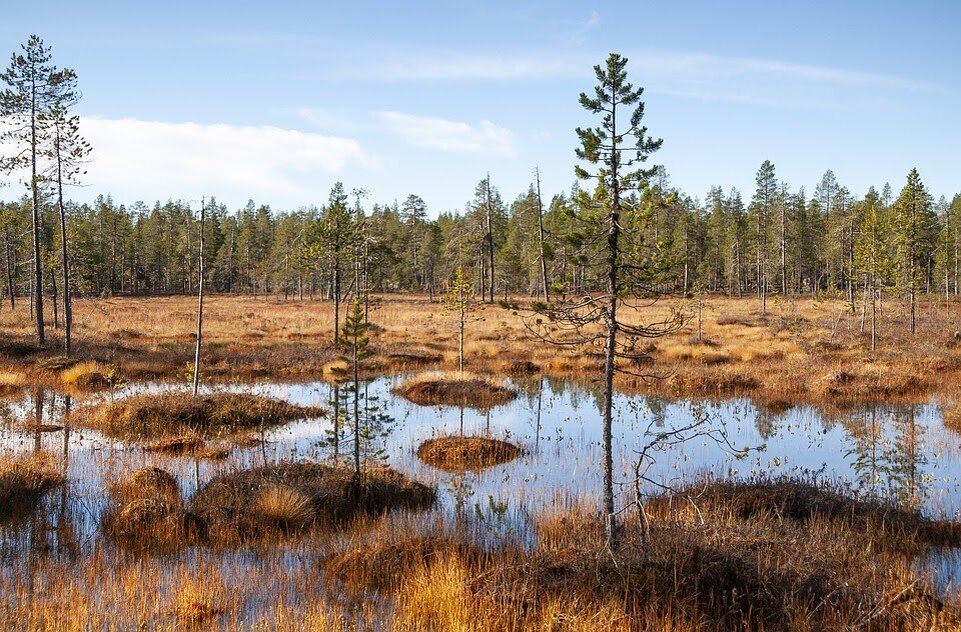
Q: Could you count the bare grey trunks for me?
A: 3